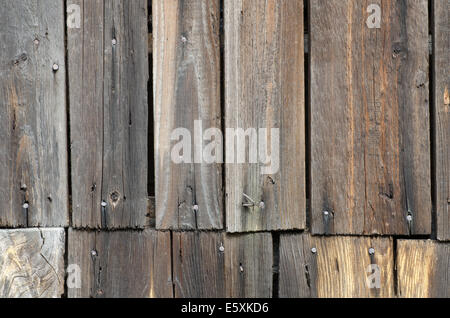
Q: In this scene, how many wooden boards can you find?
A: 11